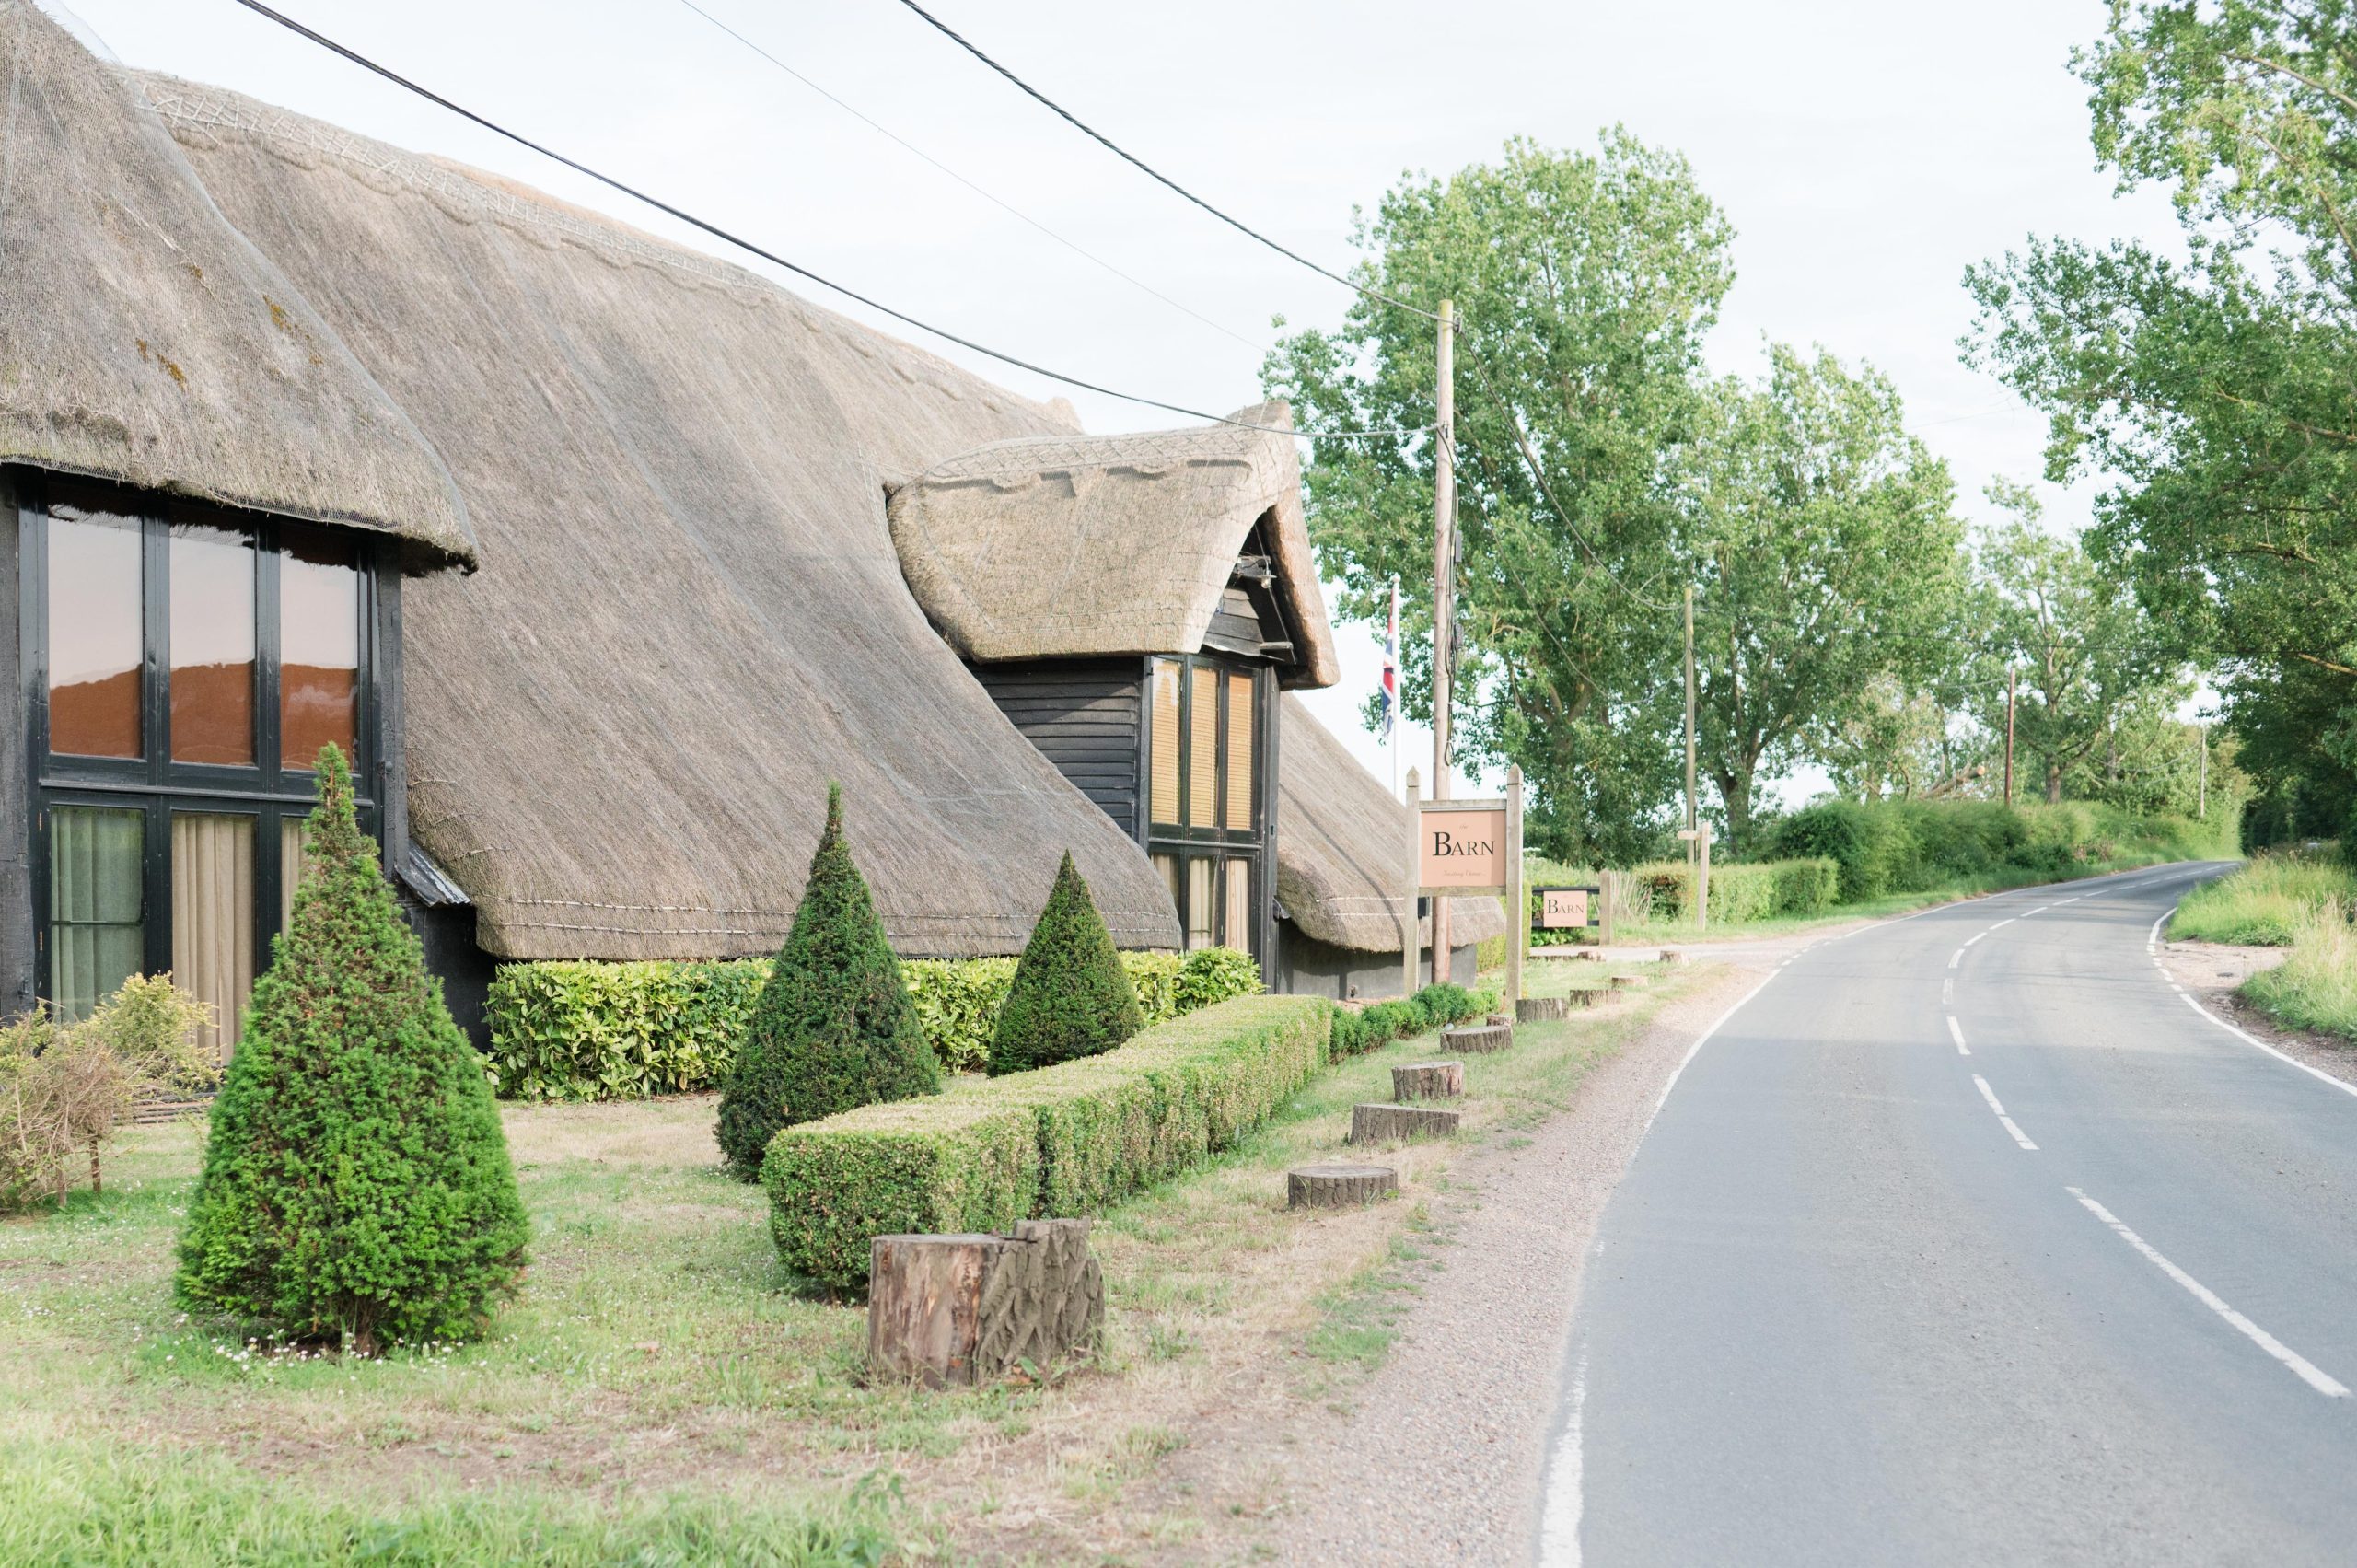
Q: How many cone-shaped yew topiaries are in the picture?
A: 3